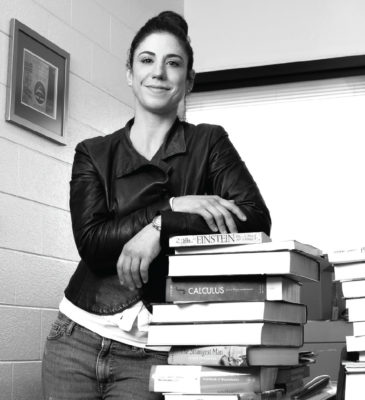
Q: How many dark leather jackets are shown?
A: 1